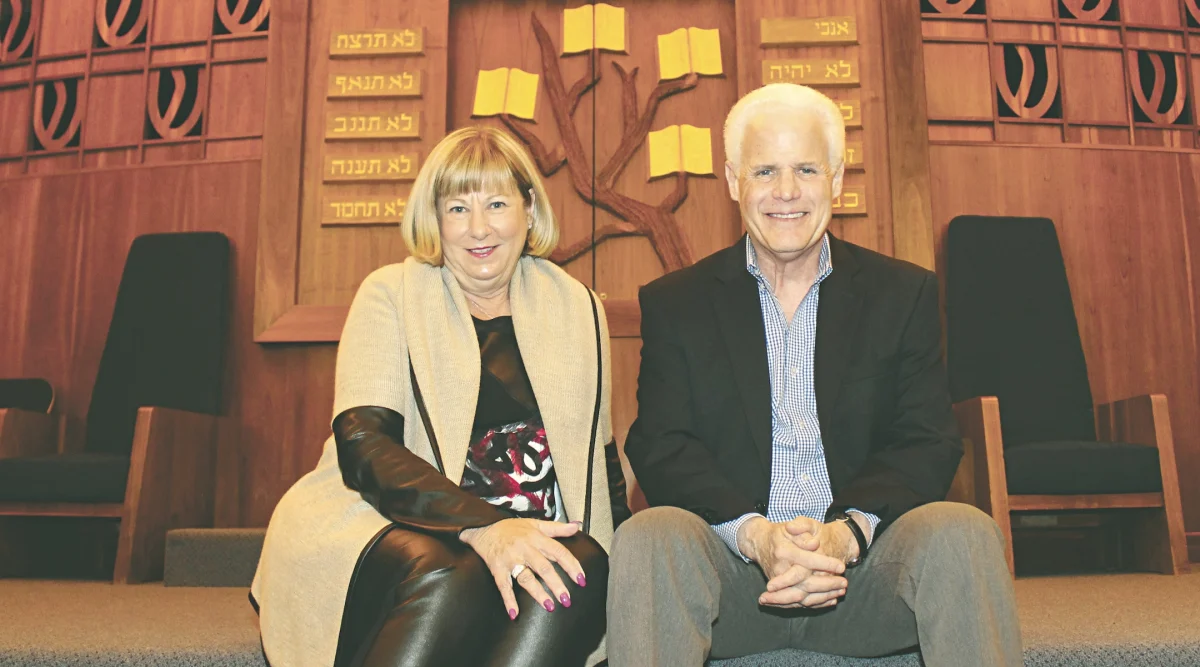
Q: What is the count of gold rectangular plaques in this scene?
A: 10